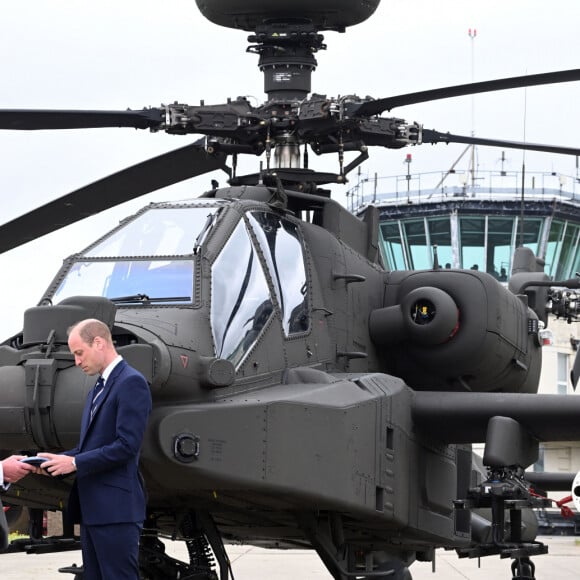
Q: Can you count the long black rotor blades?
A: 4